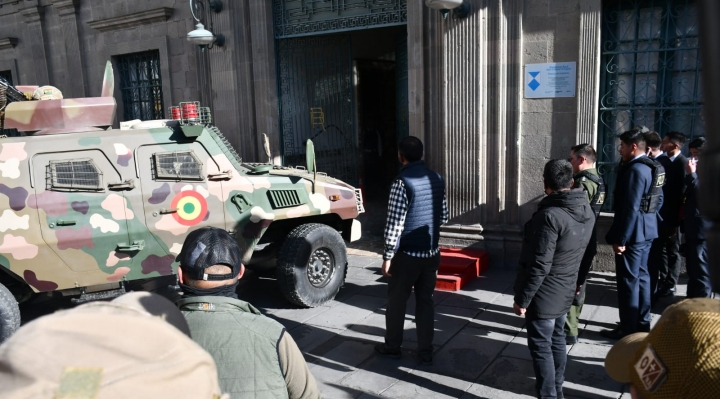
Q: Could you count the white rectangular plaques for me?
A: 1